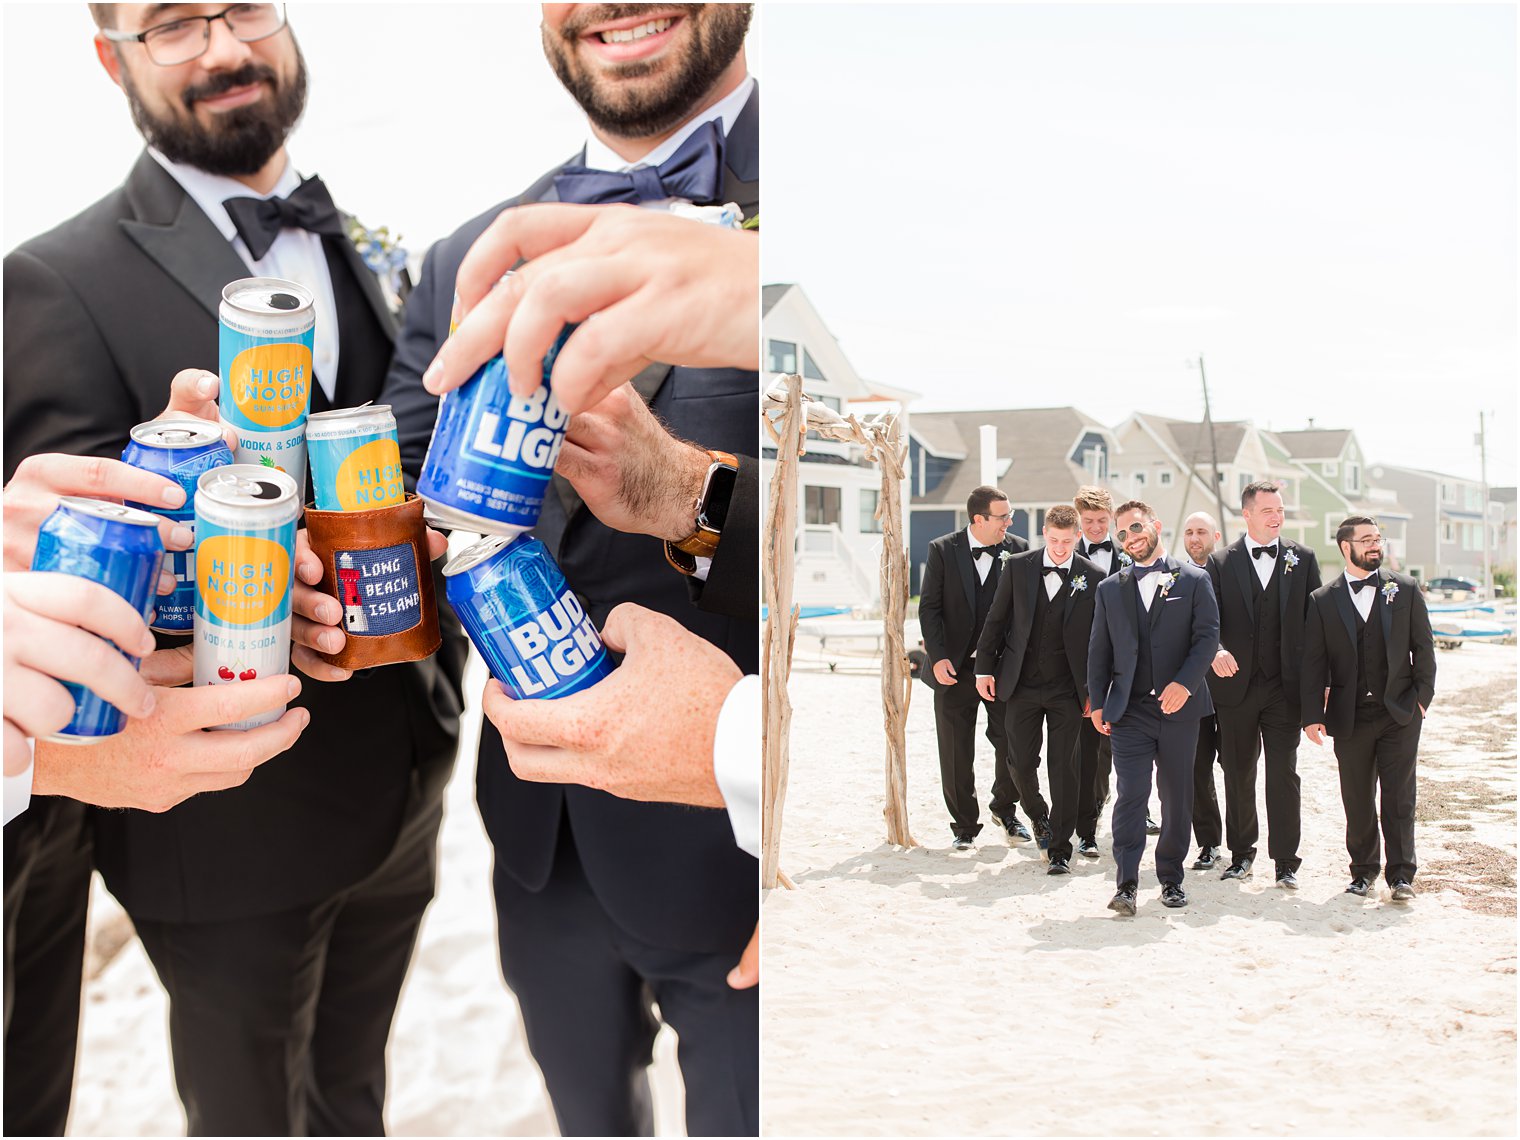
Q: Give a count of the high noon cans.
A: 3